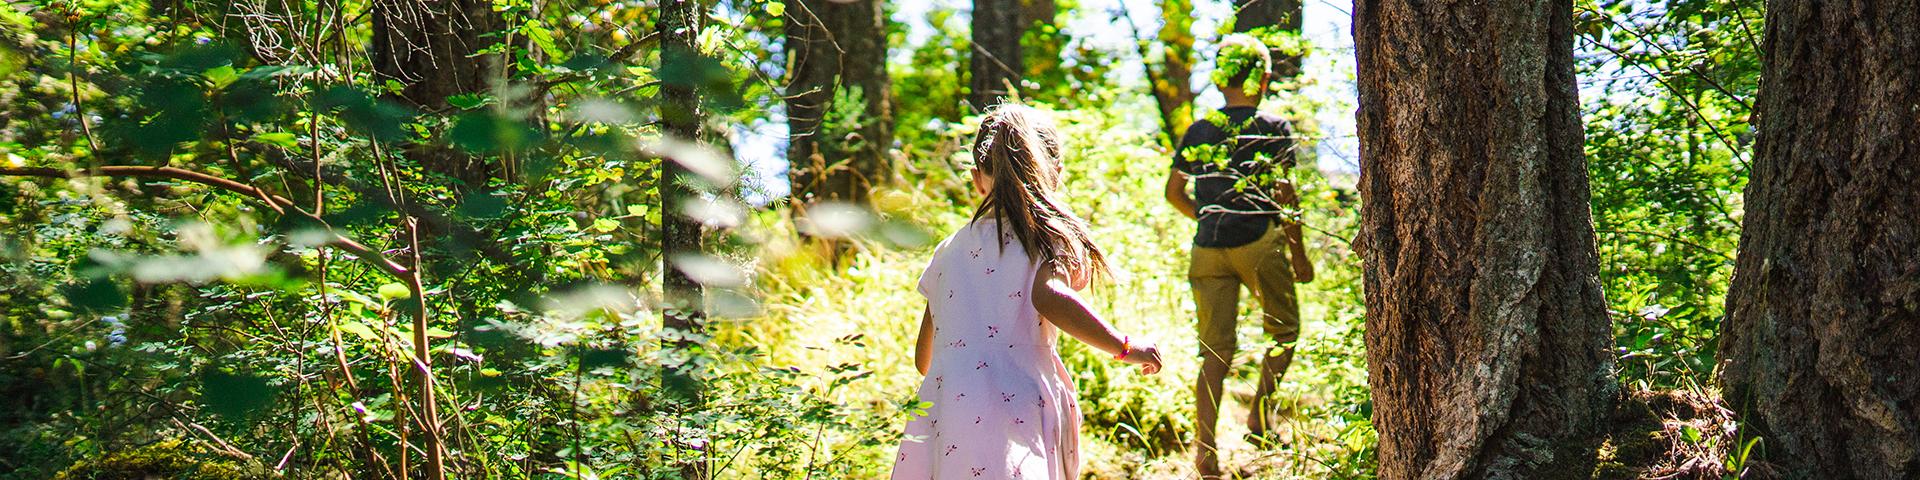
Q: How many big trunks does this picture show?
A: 2